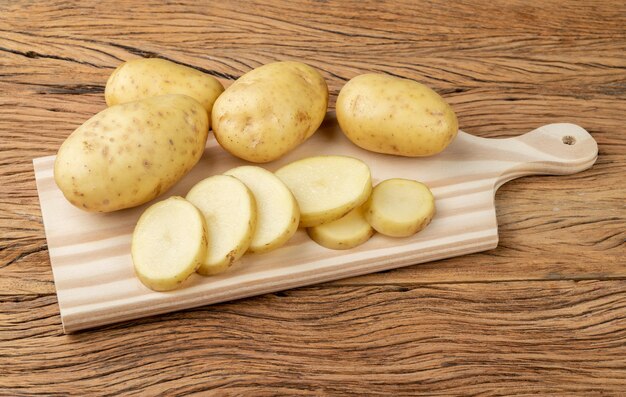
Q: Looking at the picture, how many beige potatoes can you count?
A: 4